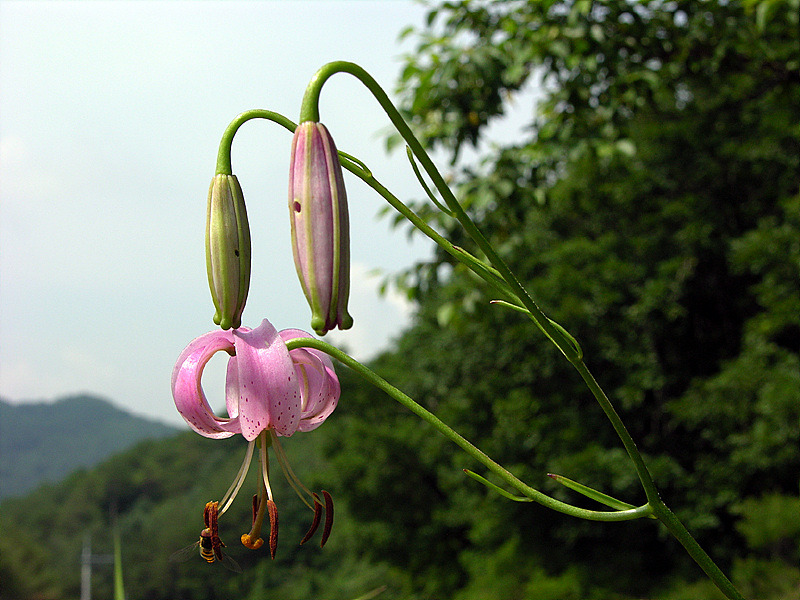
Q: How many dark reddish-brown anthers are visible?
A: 6